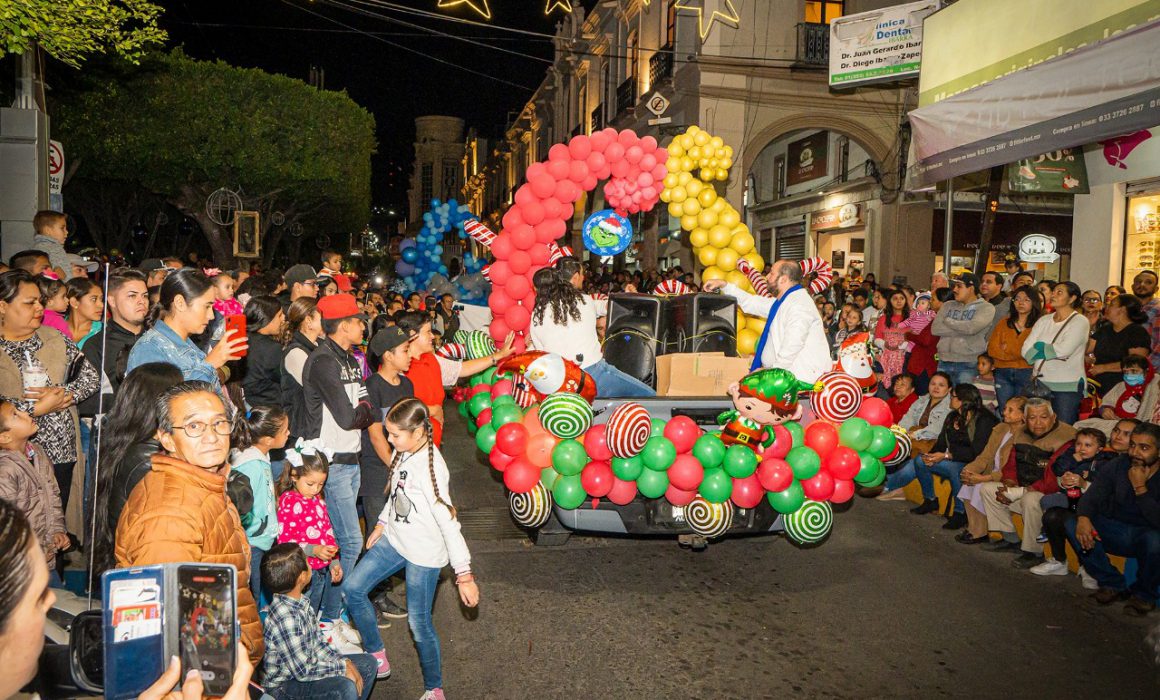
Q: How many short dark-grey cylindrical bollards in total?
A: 0